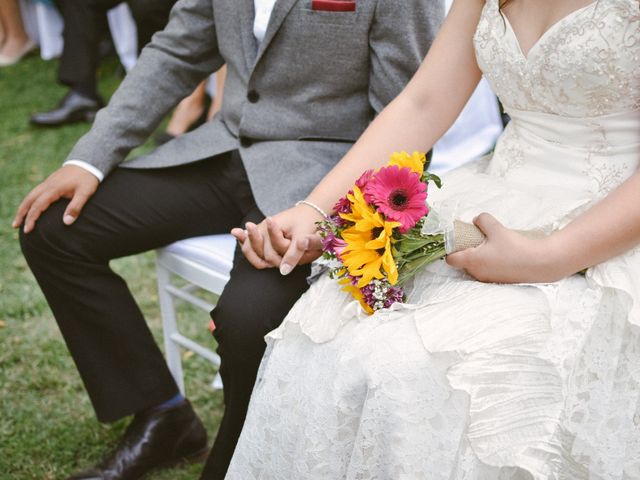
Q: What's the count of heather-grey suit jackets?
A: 1